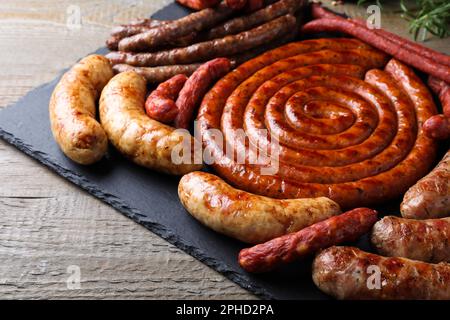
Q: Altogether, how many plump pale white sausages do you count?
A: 3